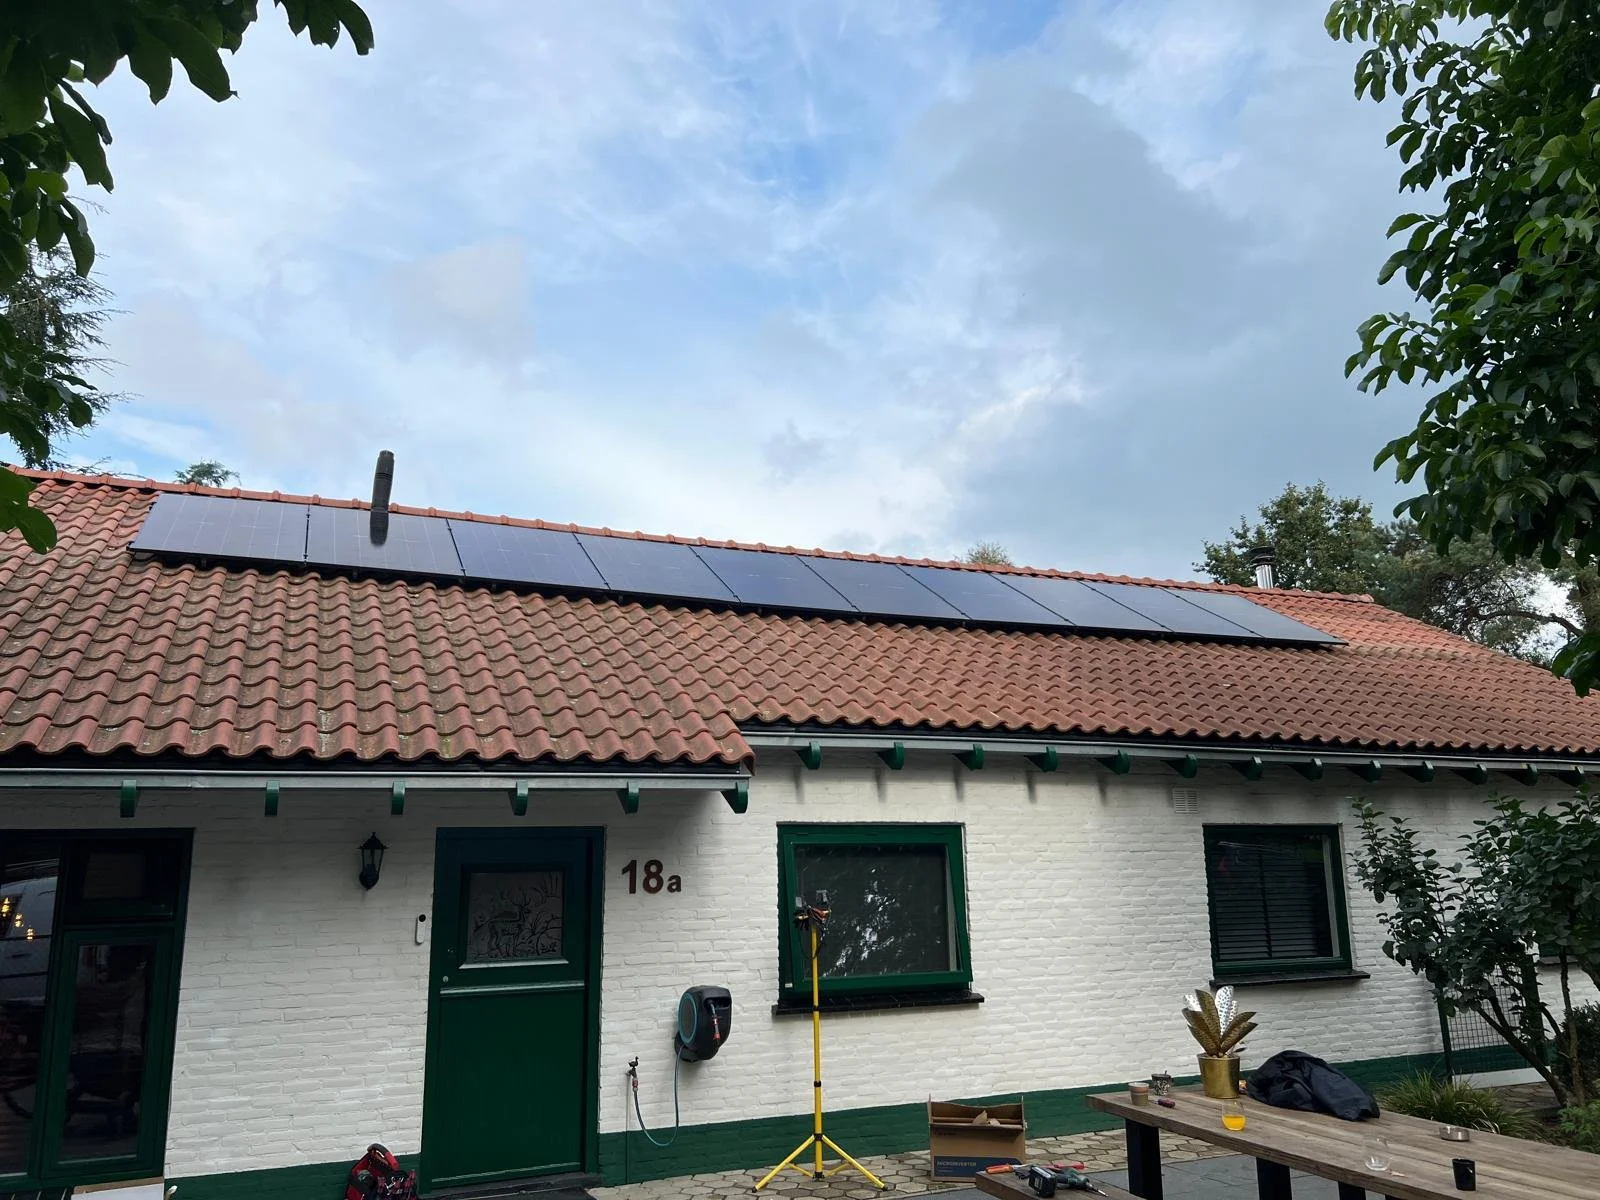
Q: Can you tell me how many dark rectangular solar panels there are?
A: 10